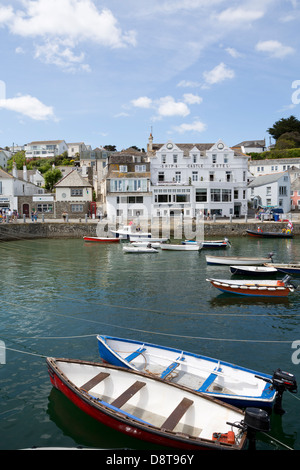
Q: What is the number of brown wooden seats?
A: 3